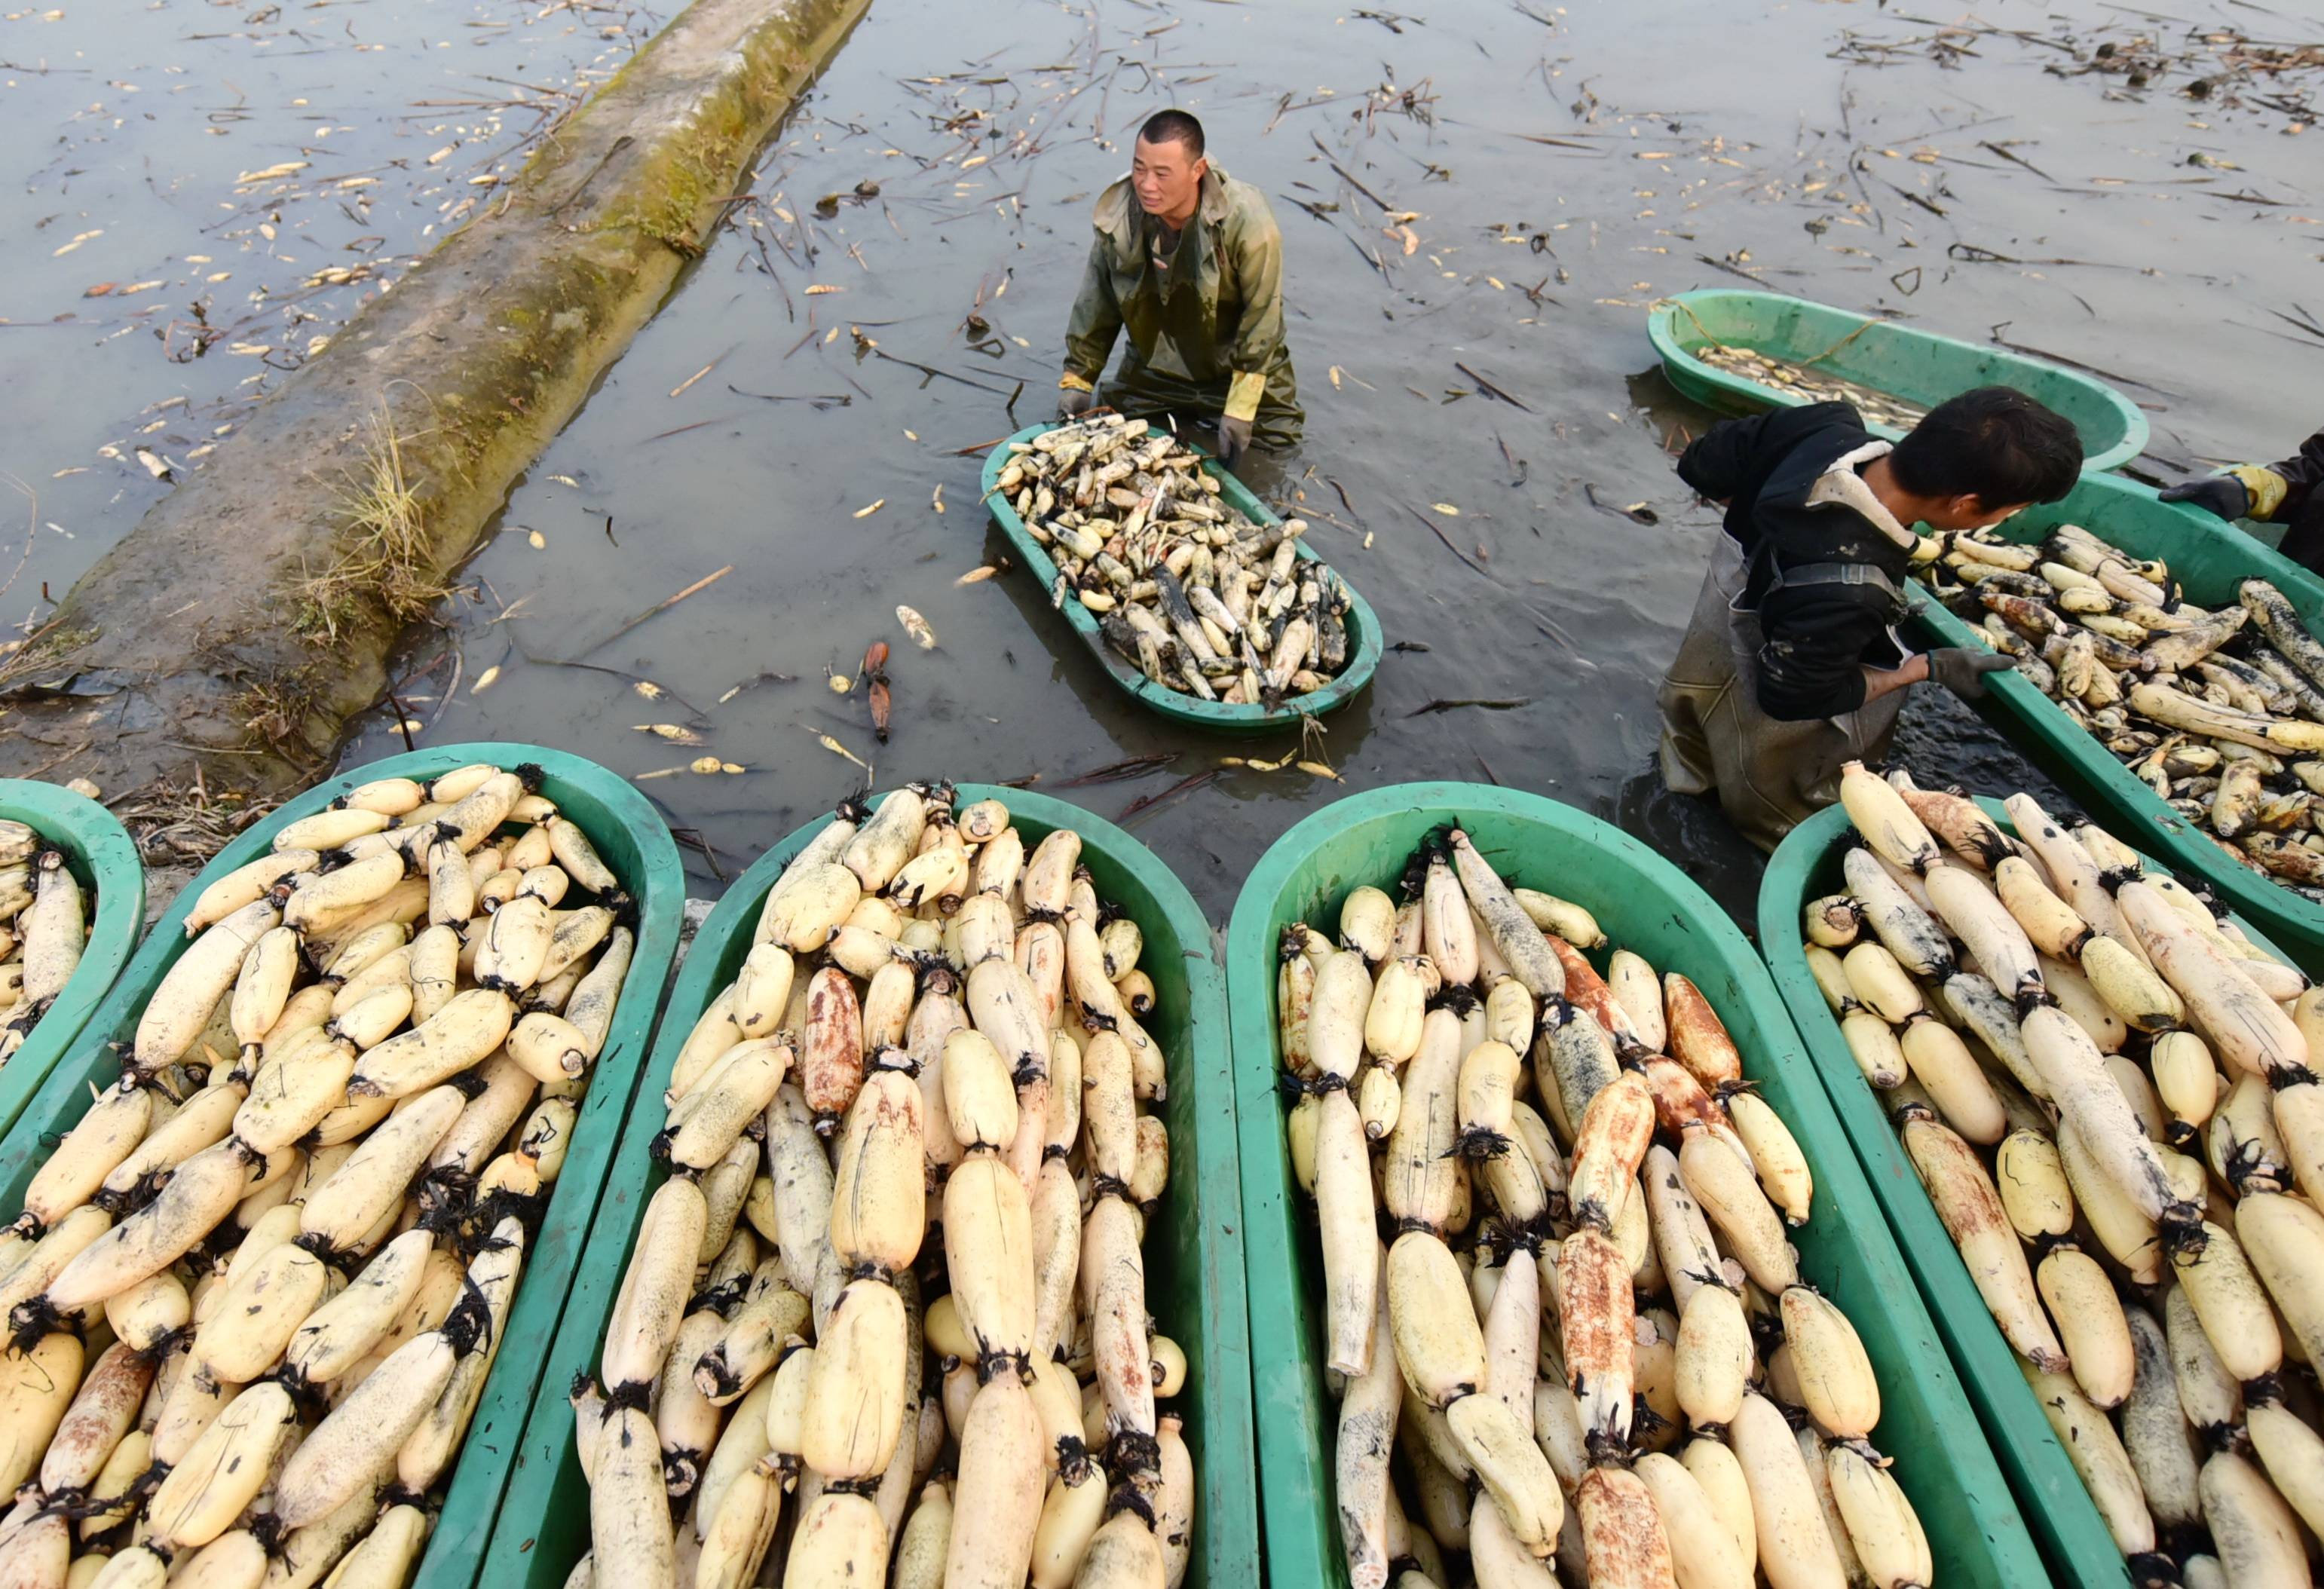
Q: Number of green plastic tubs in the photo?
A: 8